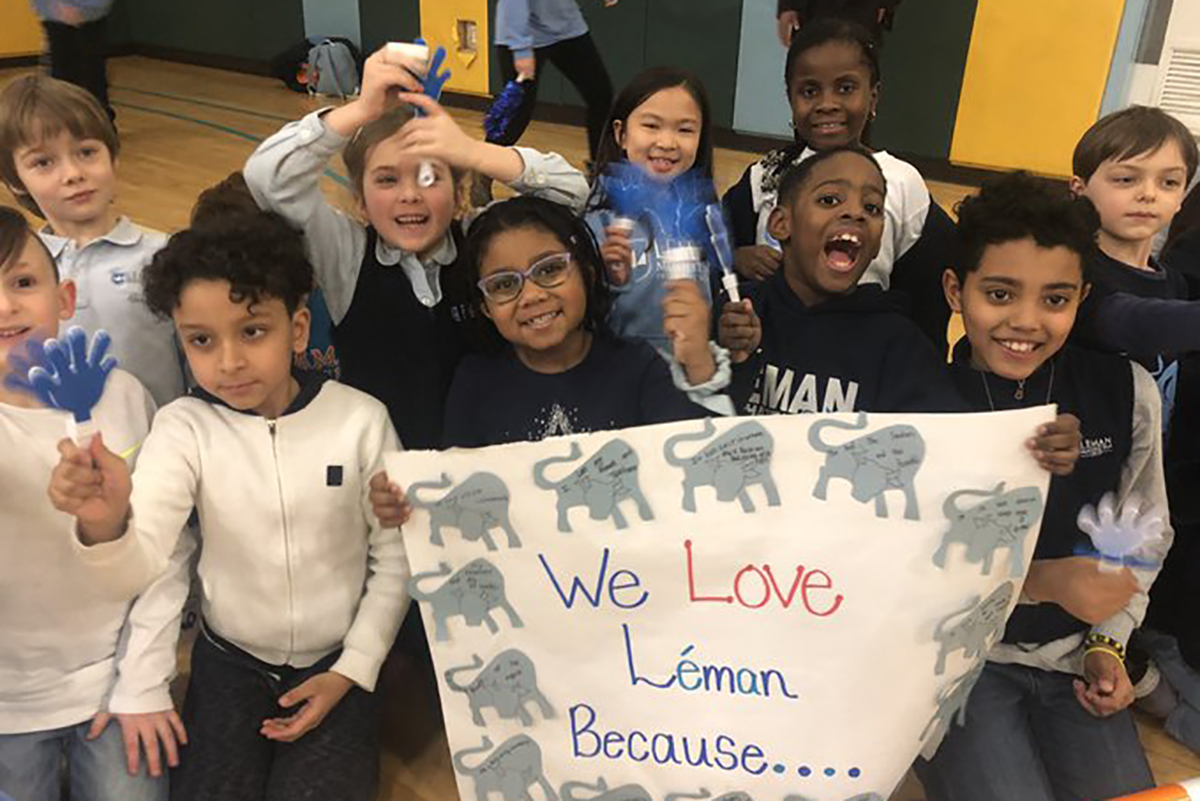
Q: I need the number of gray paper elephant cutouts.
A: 13